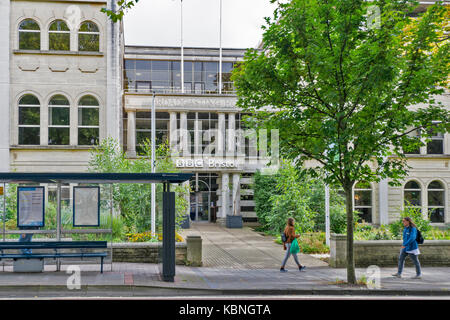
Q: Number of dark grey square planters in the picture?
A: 2